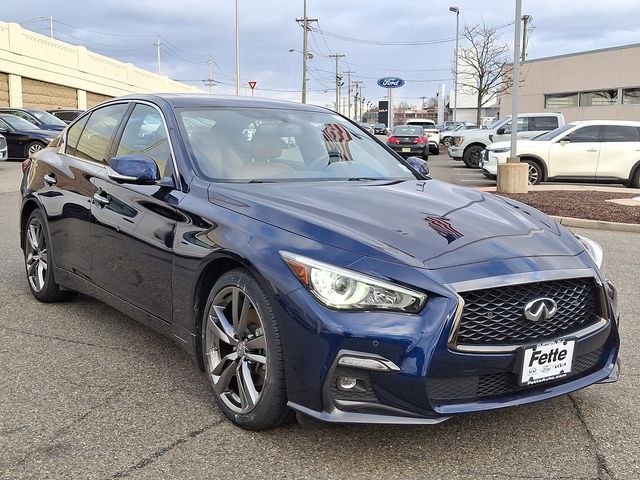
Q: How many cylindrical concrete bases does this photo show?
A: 1